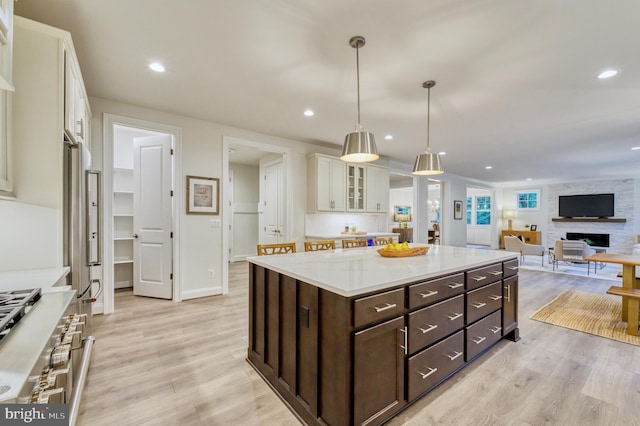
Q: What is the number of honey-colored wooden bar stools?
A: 4